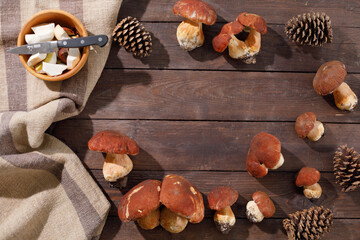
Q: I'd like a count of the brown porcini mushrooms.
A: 12